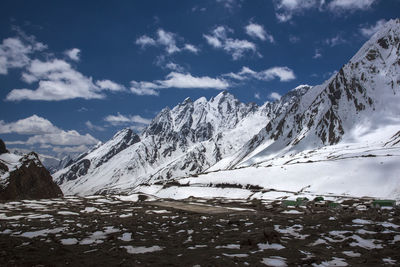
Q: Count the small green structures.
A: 5